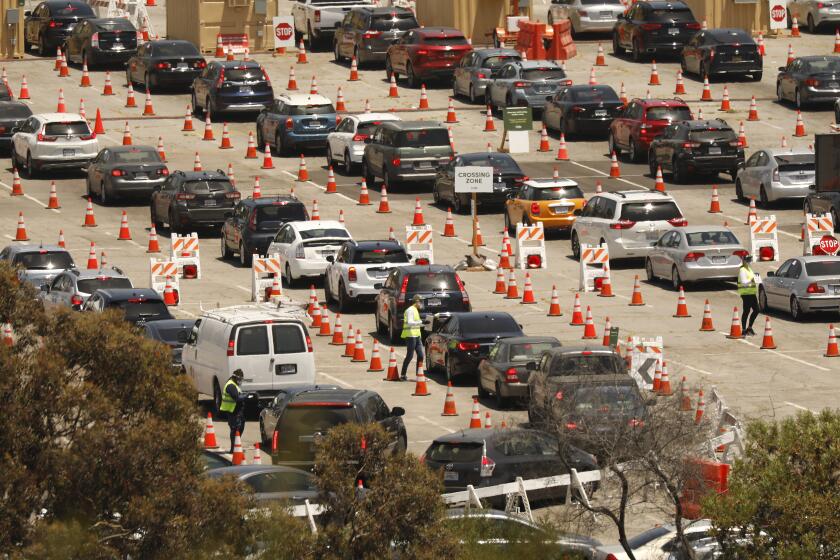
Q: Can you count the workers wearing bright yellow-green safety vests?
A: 3